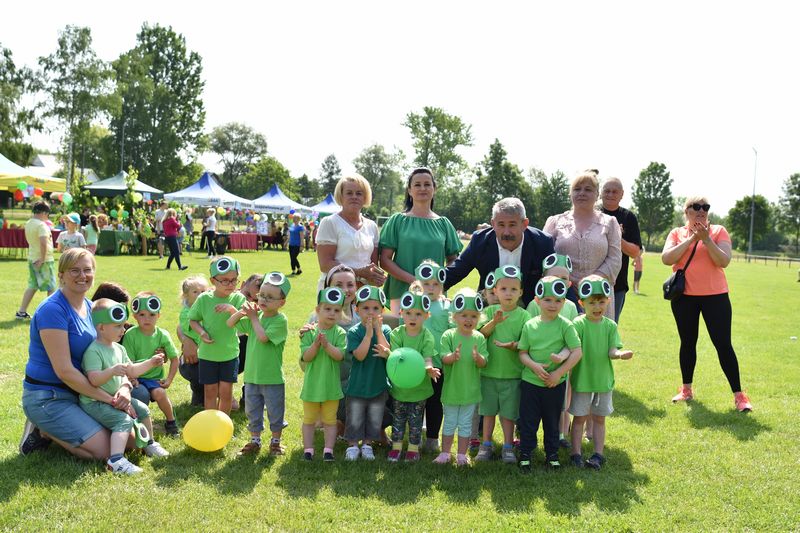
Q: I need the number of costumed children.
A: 14